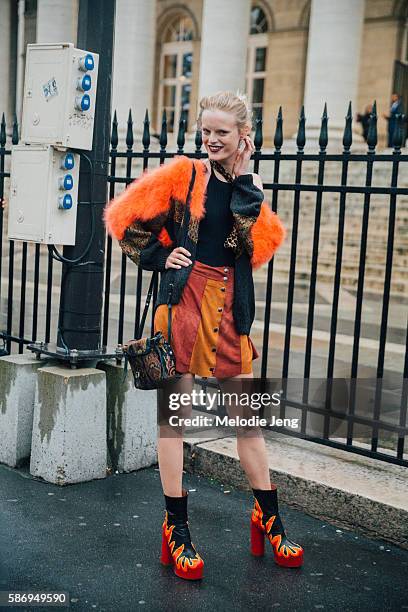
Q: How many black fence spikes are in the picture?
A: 15